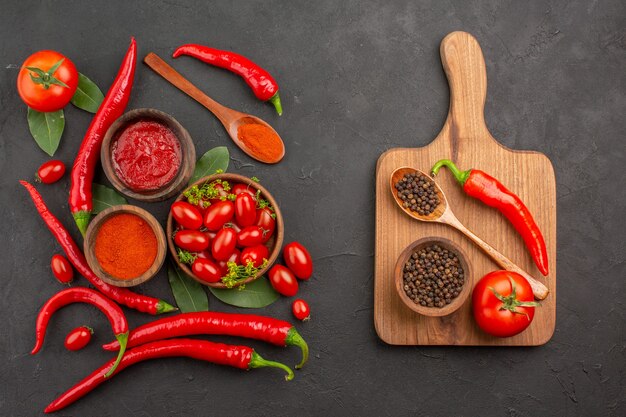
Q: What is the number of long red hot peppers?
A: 7